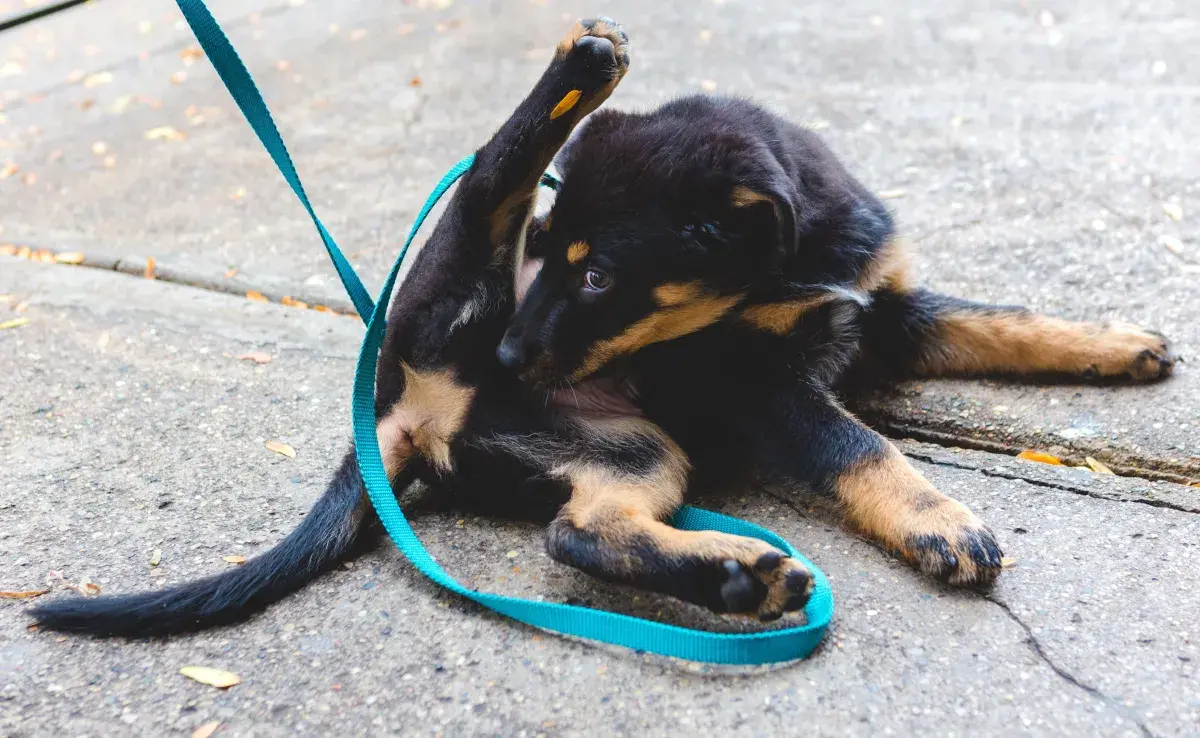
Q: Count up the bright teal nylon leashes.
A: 1